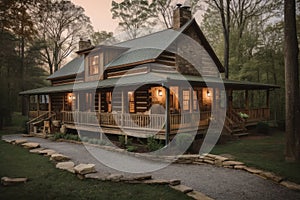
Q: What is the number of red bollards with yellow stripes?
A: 0